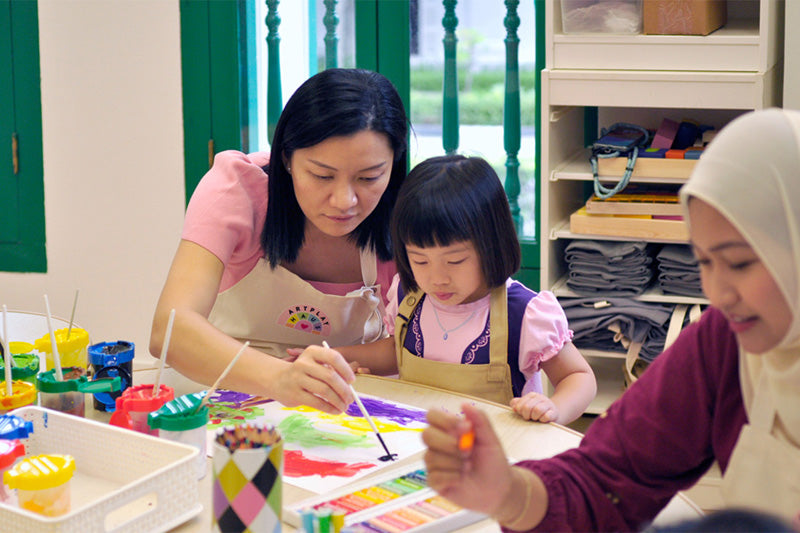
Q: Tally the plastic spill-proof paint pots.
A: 10